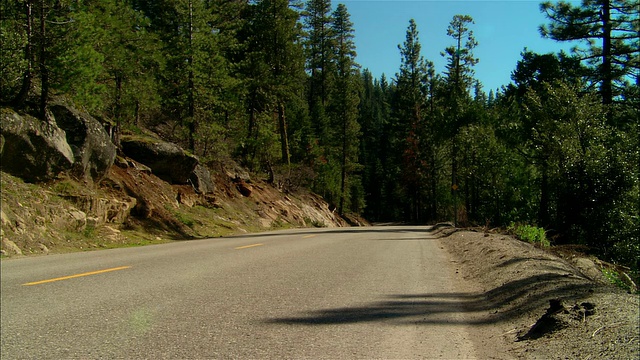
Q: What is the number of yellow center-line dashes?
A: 3